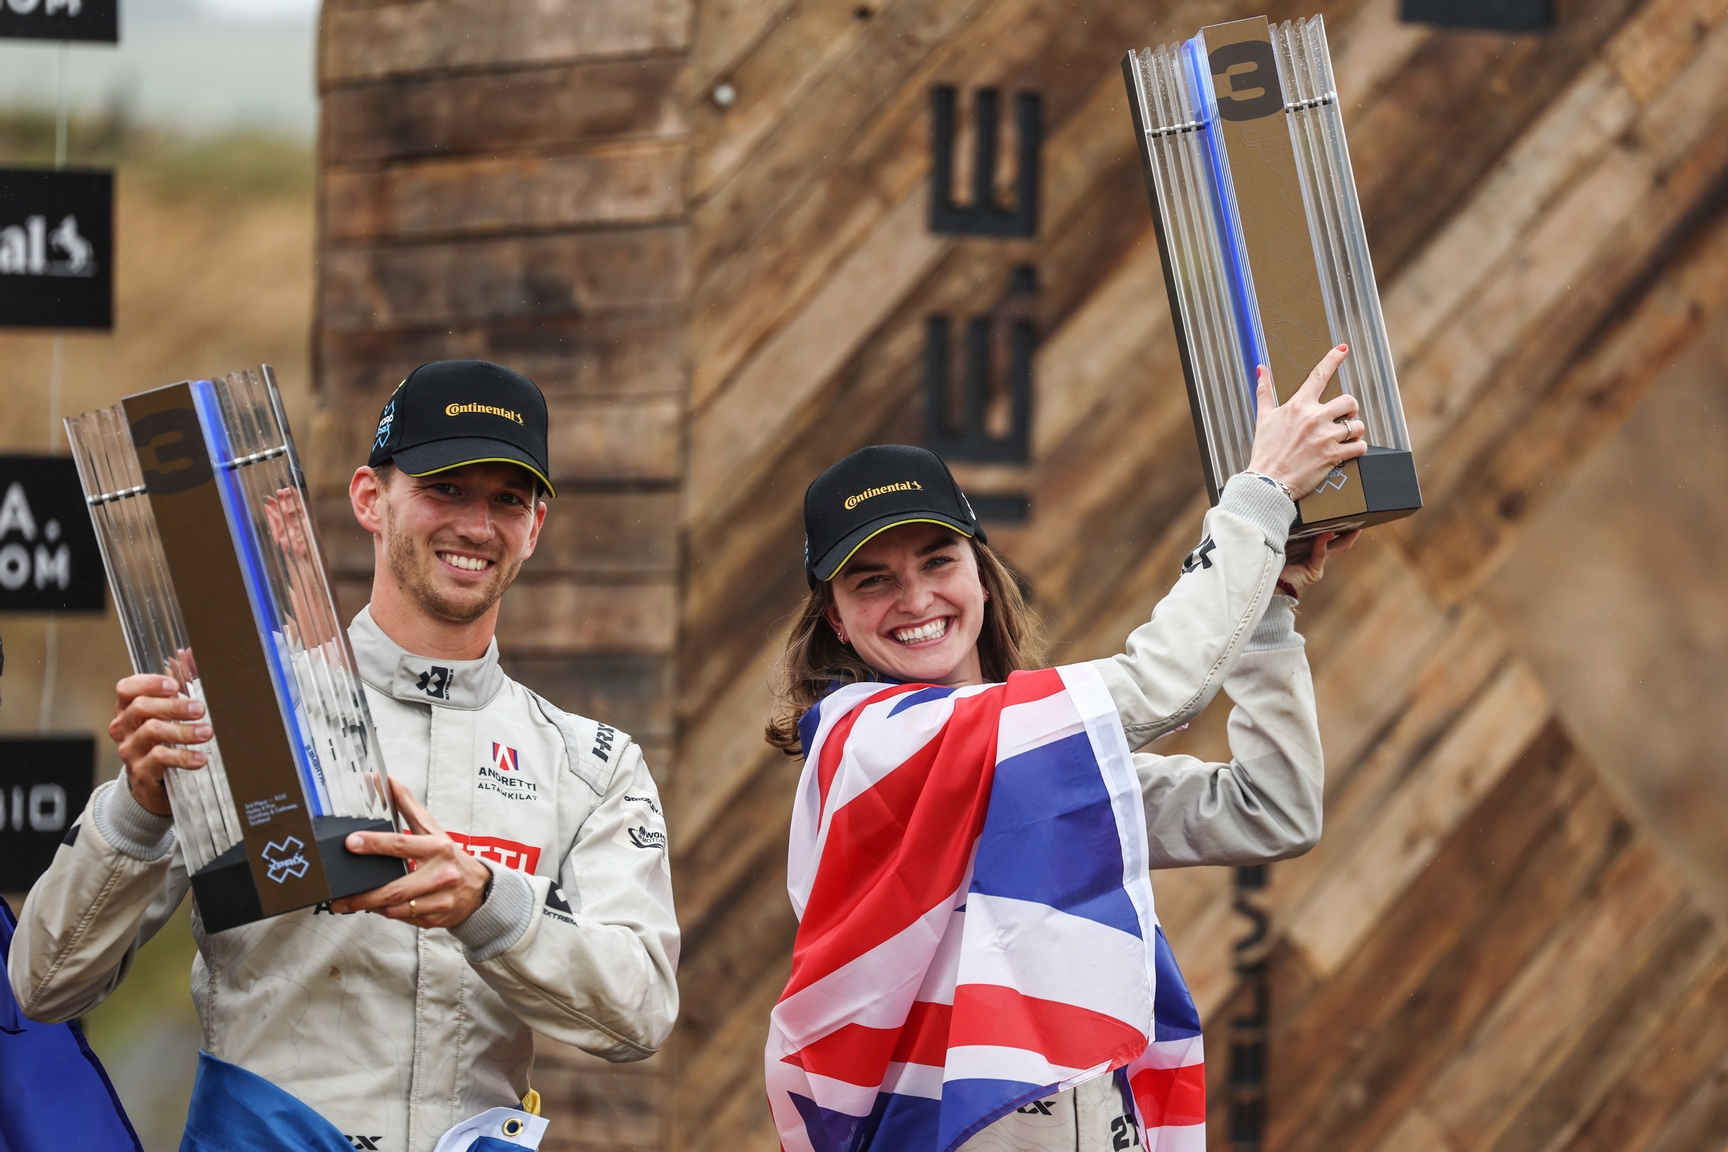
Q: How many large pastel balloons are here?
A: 0